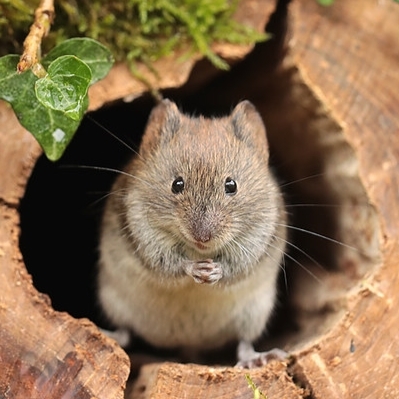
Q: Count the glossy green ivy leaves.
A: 3